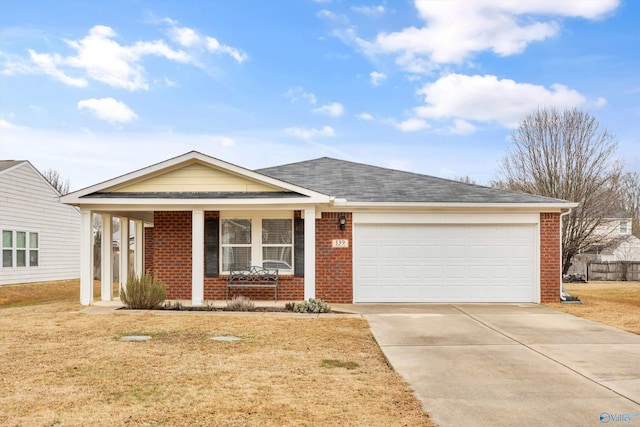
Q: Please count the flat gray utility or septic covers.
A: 2